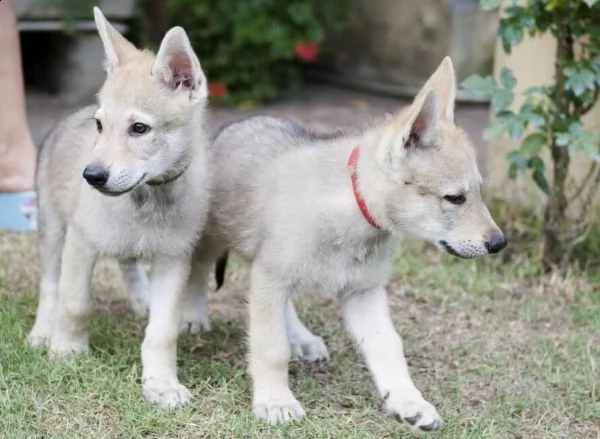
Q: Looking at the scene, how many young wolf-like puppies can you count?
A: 2